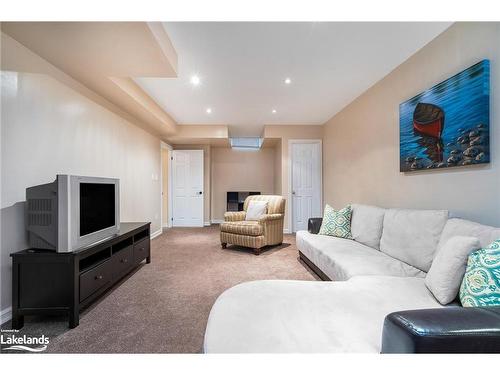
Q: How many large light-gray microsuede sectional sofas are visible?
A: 1